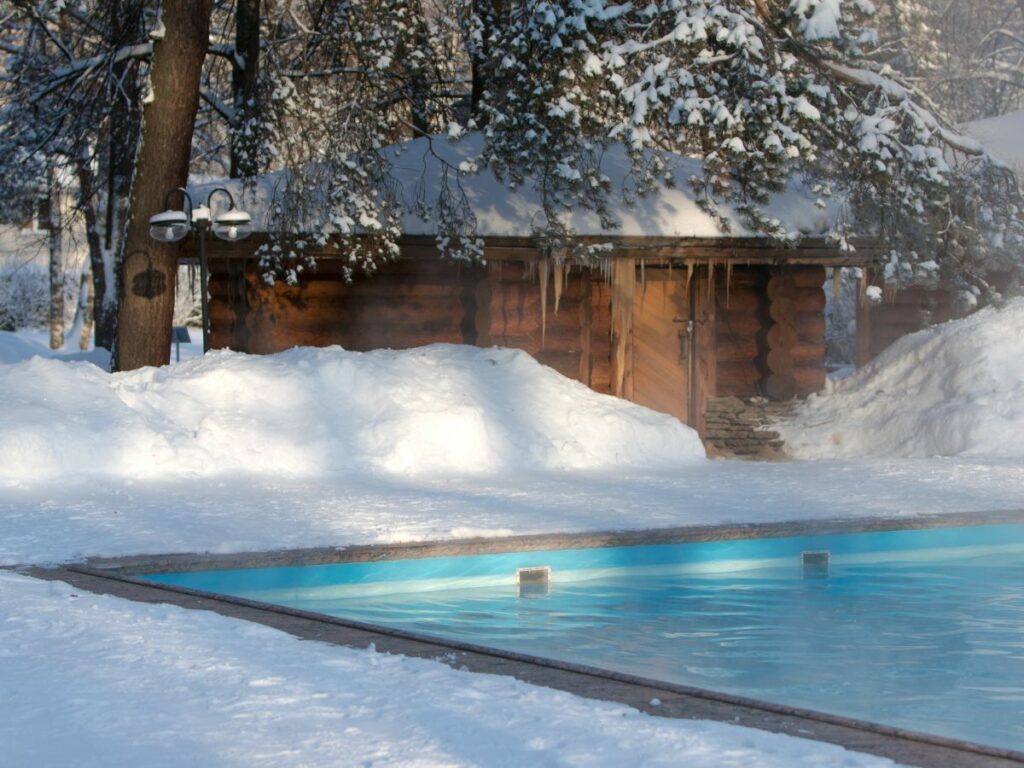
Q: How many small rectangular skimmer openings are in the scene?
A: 2